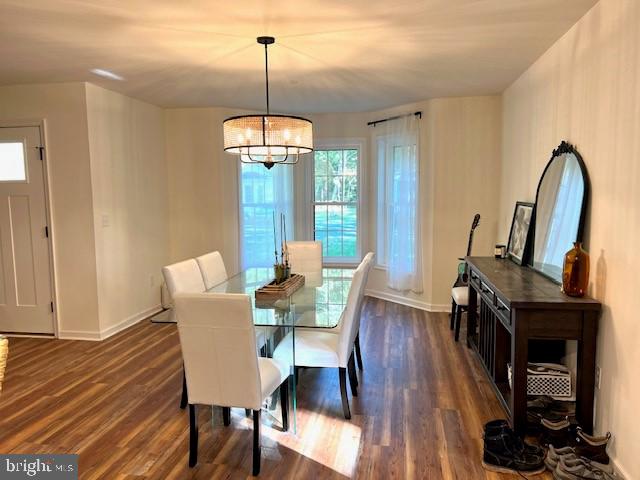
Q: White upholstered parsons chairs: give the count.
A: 6